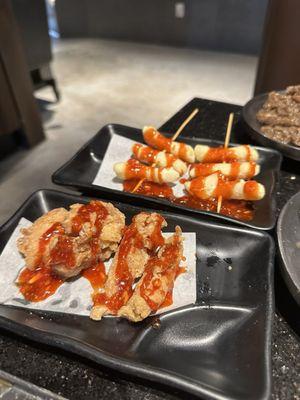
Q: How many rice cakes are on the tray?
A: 6